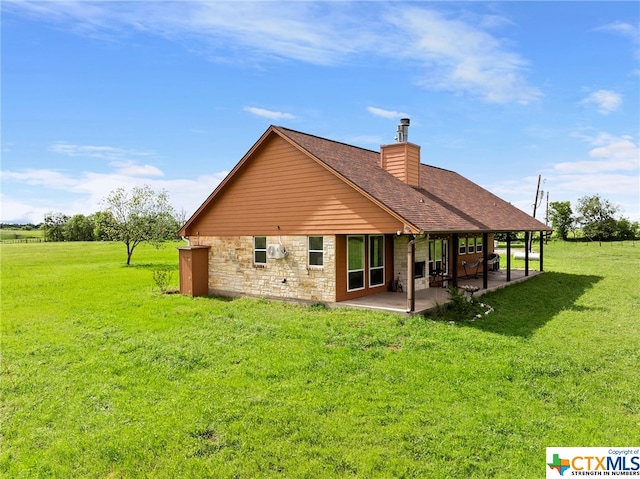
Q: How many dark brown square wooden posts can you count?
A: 6